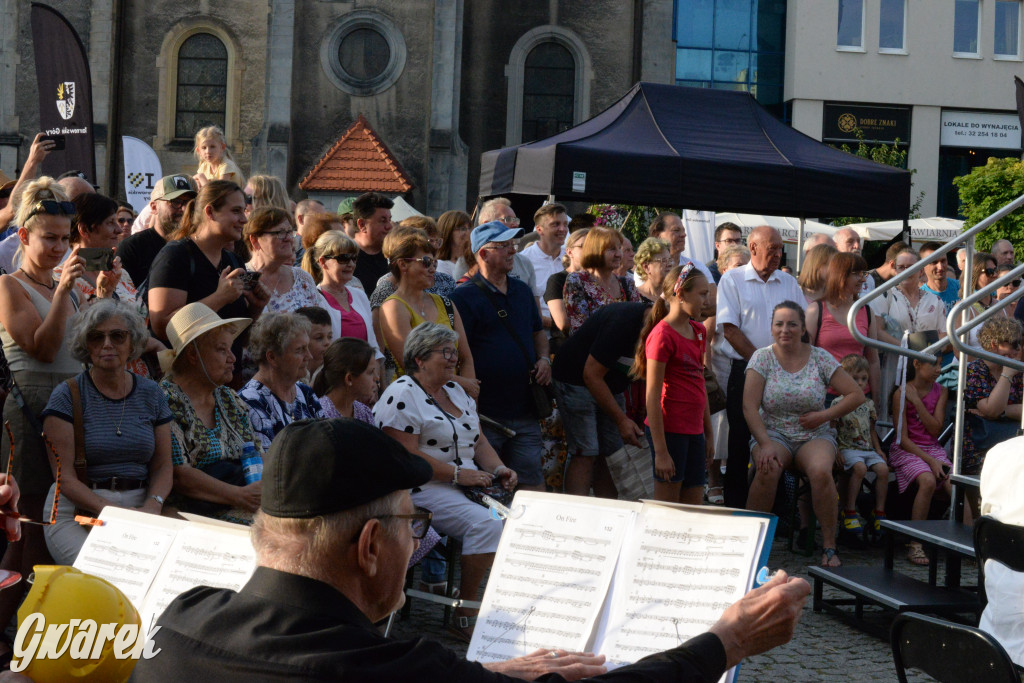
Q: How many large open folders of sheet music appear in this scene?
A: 2